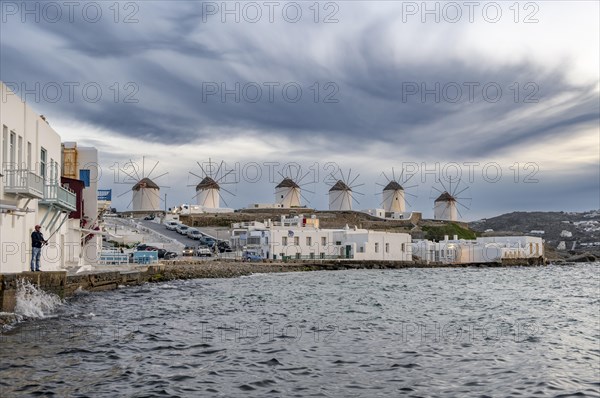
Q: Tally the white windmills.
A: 6